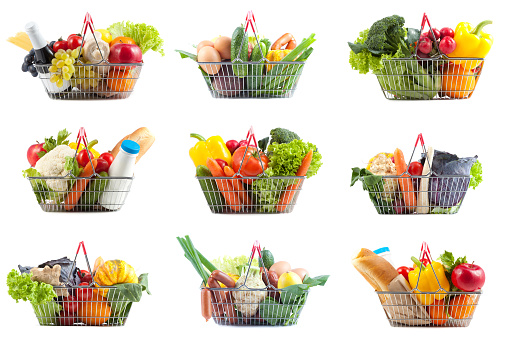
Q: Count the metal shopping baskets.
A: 9